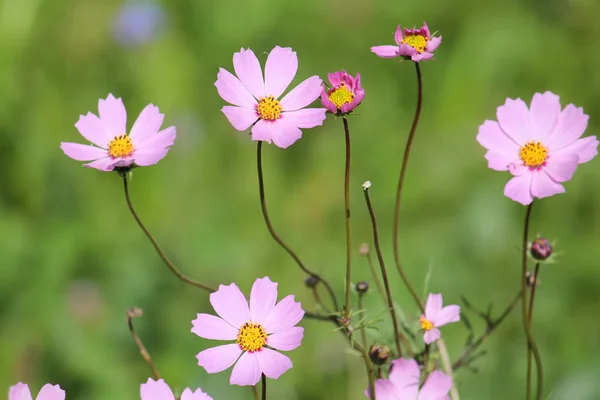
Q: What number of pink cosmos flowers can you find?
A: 10